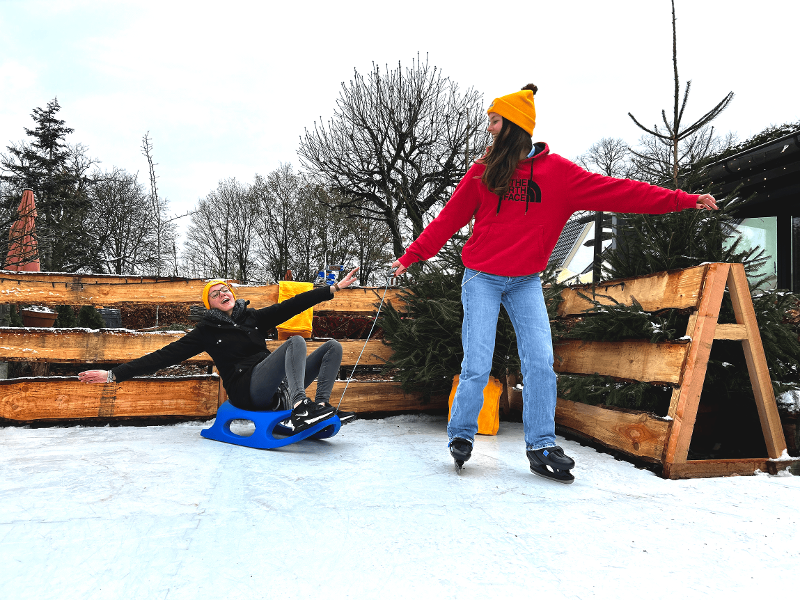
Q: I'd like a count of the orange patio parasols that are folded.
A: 1